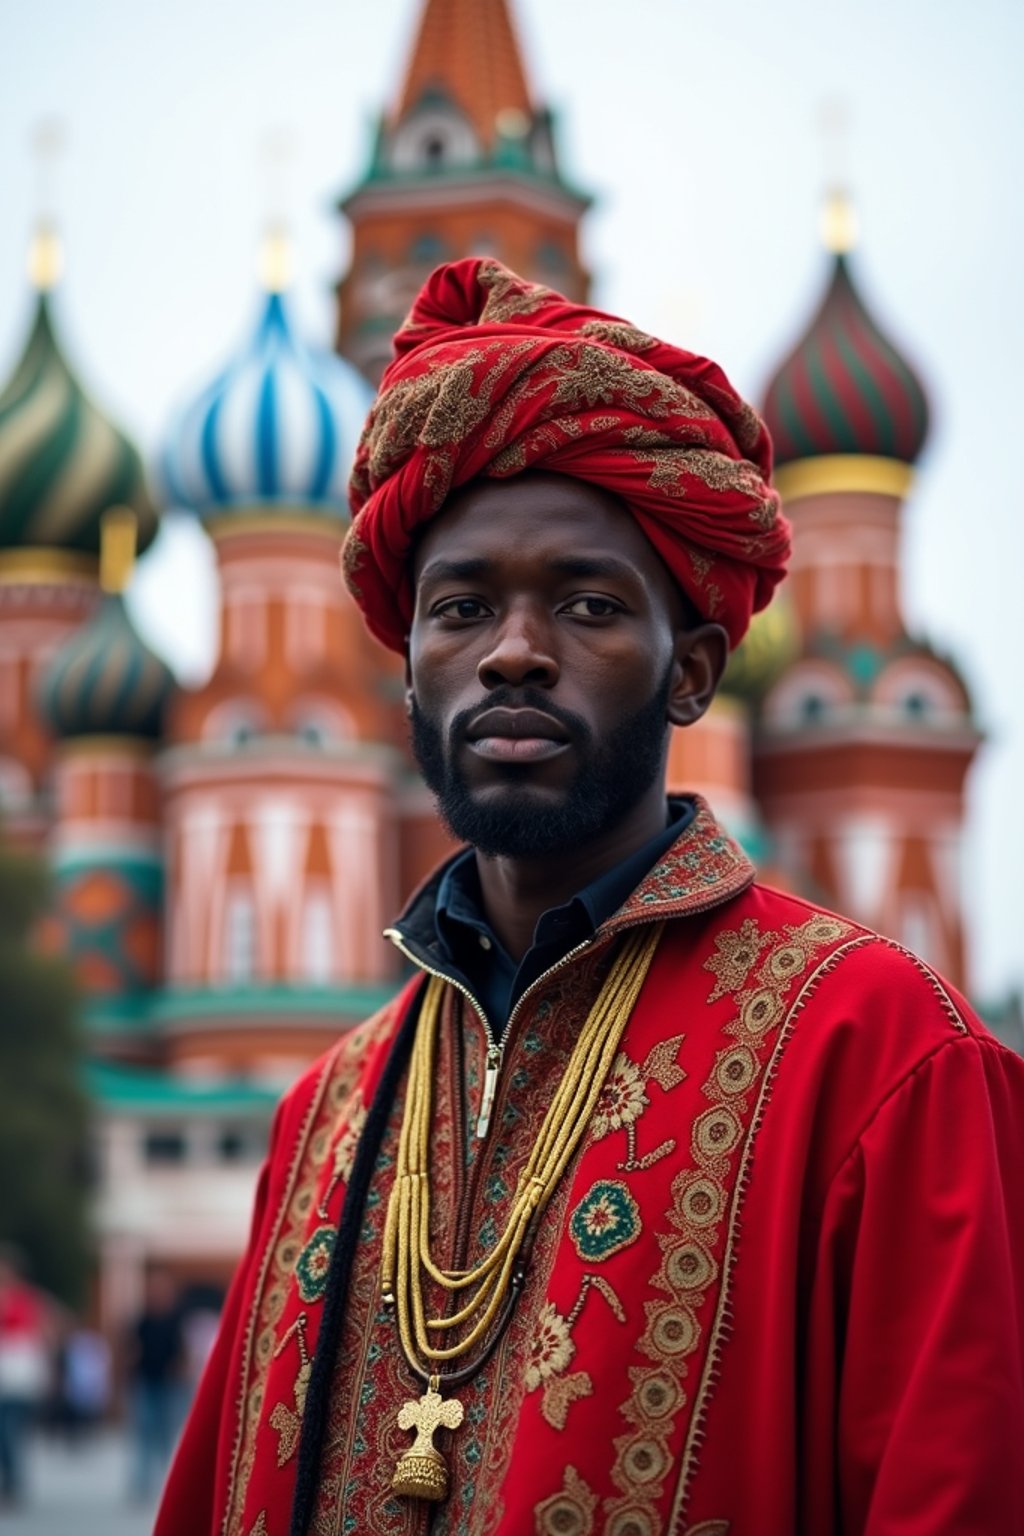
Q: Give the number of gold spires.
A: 4